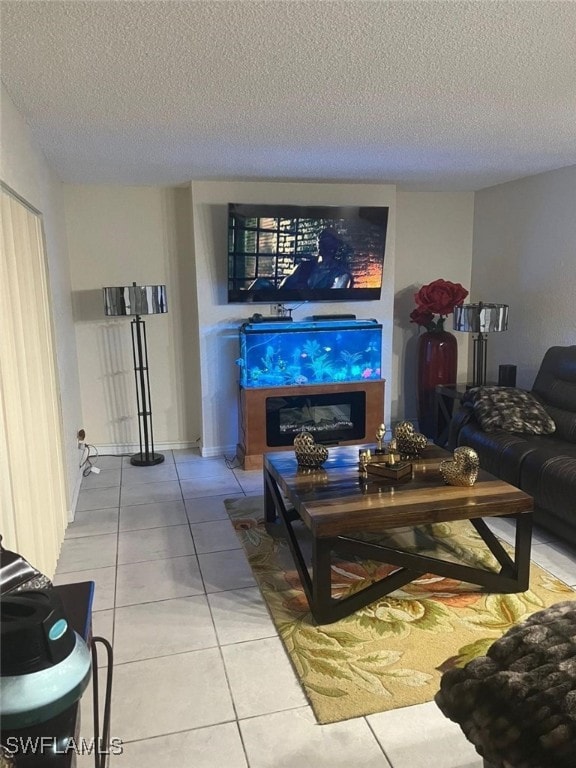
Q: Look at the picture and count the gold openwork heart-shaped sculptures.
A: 3